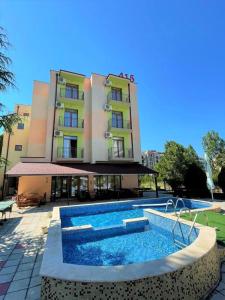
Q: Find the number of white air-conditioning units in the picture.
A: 6